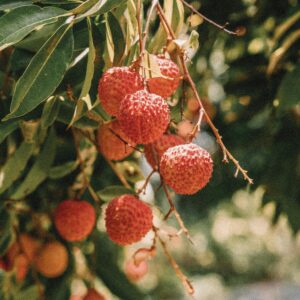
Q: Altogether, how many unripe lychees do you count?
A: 0